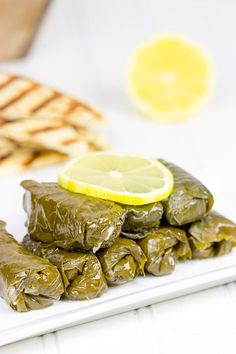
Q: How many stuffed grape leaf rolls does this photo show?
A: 8